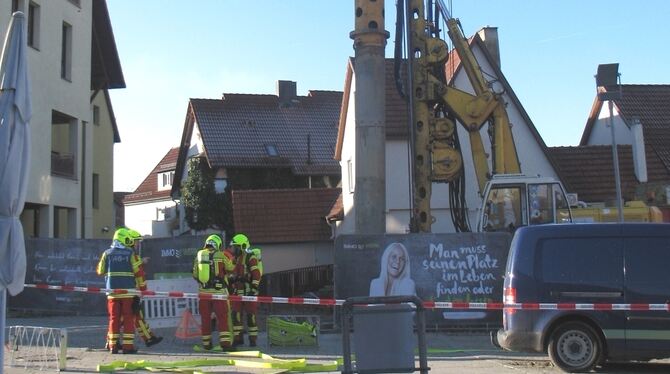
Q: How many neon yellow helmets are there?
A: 4